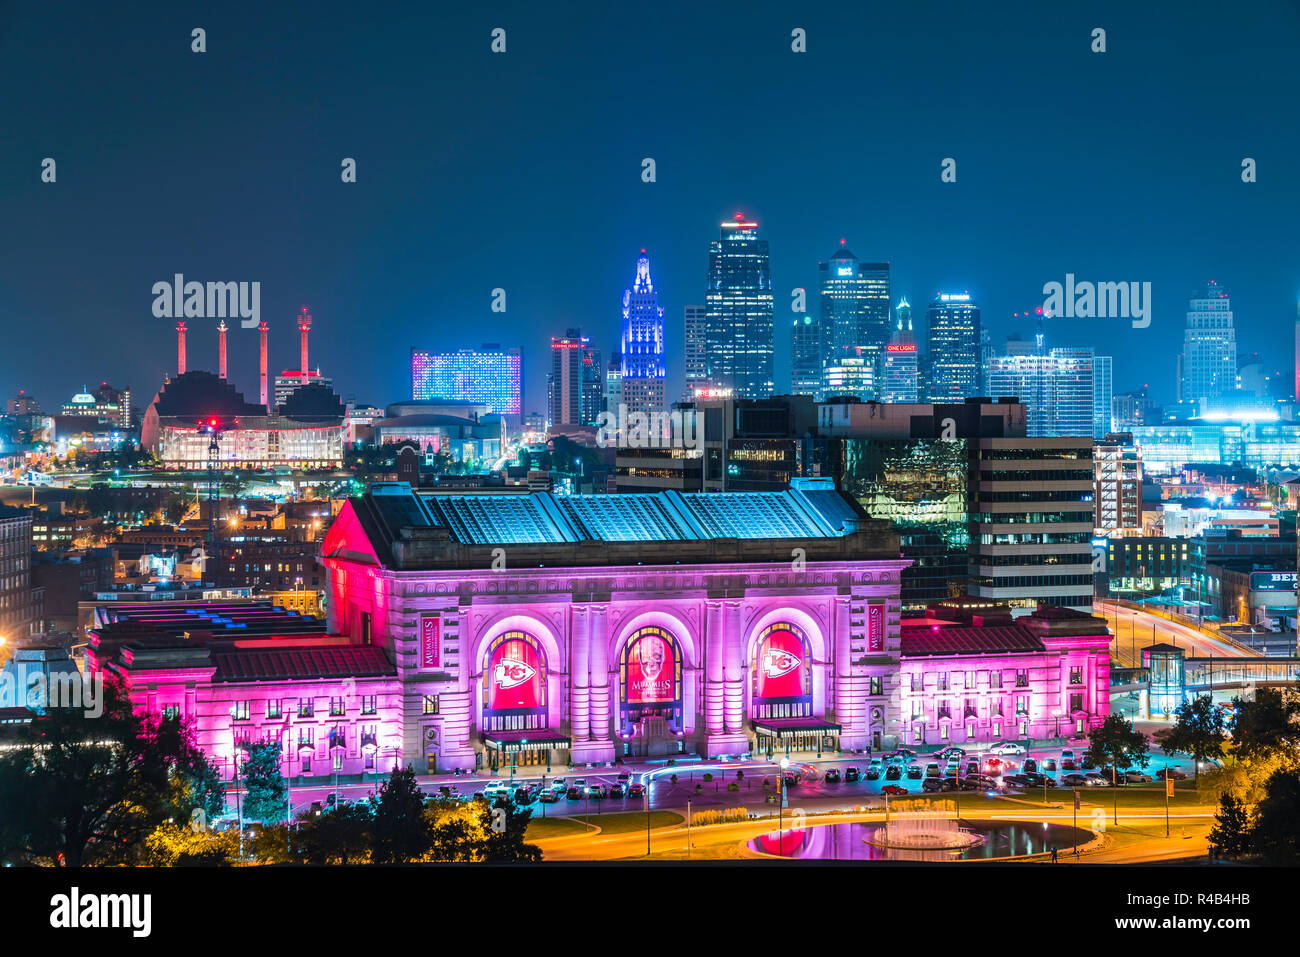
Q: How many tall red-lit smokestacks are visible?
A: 4